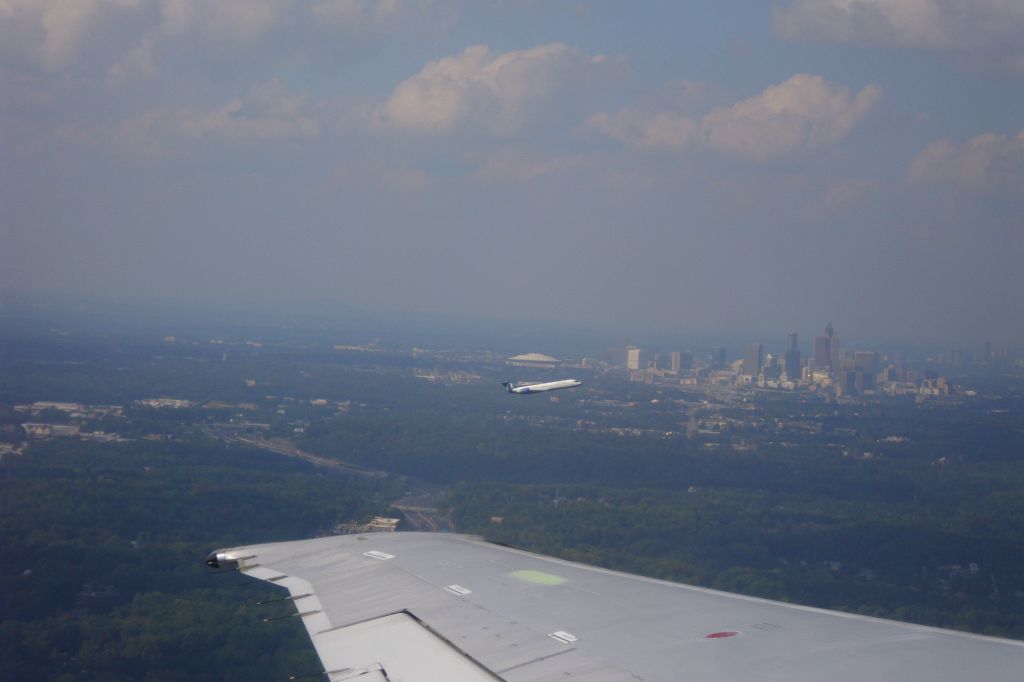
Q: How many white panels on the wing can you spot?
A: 3